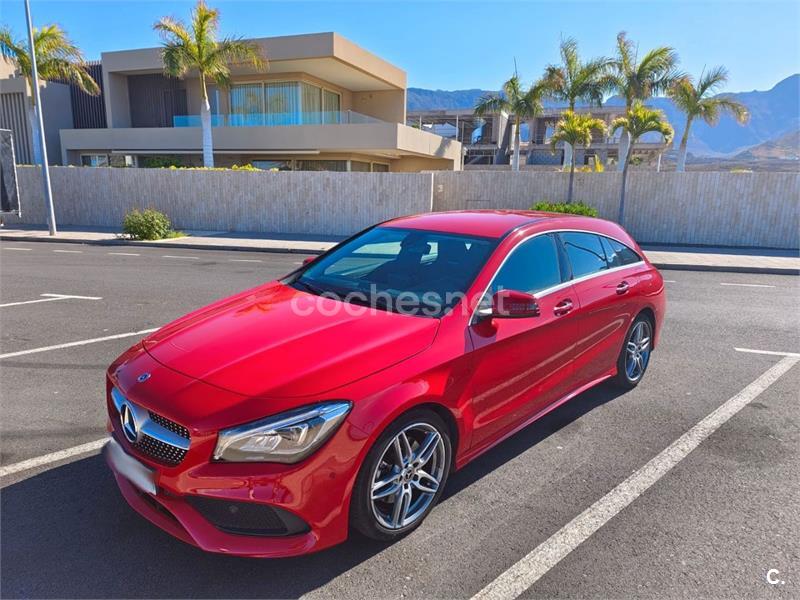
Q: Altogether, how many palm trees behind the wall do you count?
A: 6